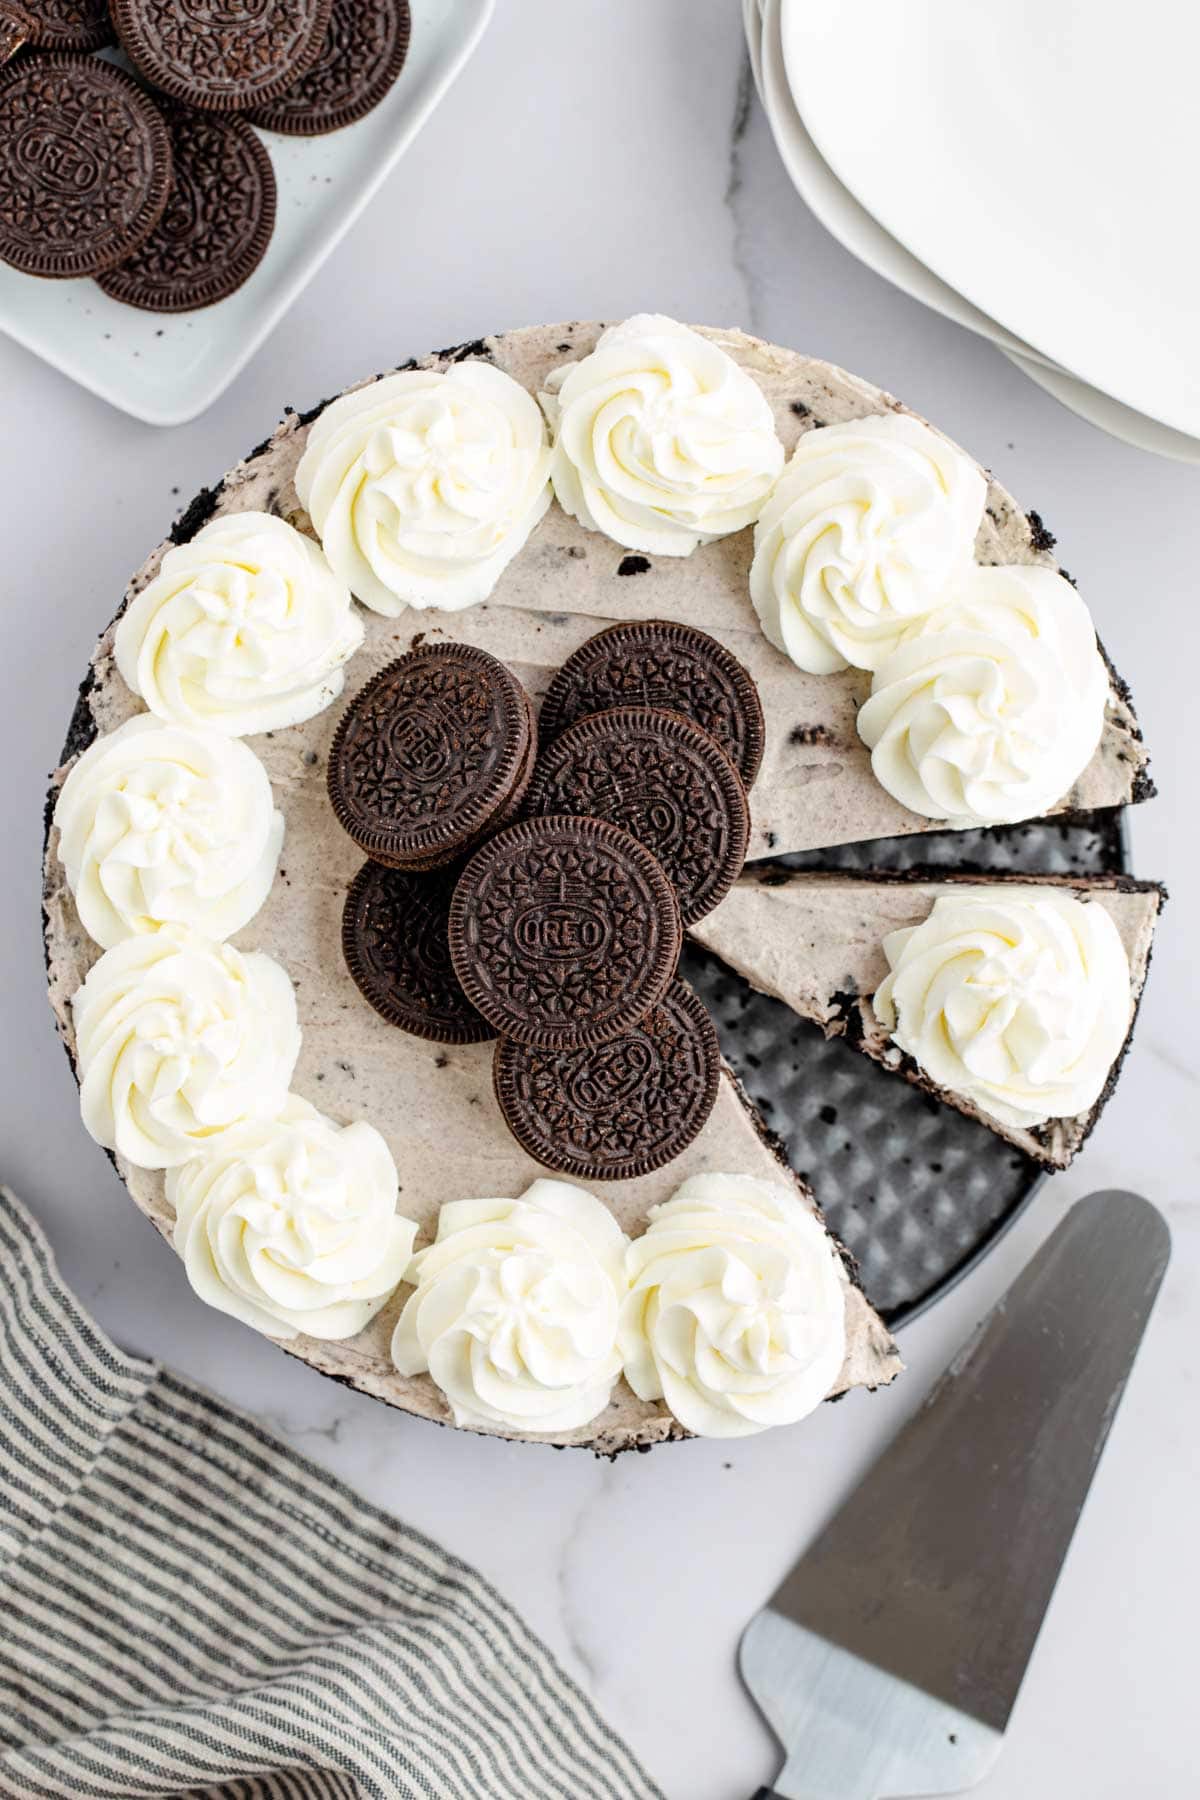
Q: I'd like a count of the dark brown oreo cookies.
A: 11